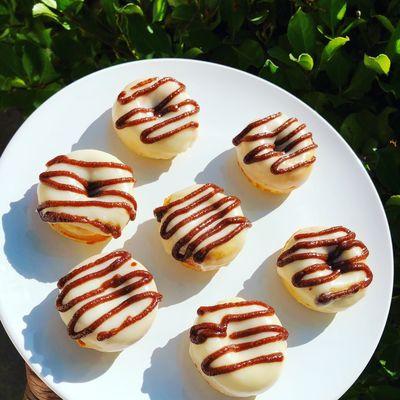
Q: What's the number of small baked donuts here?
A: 7